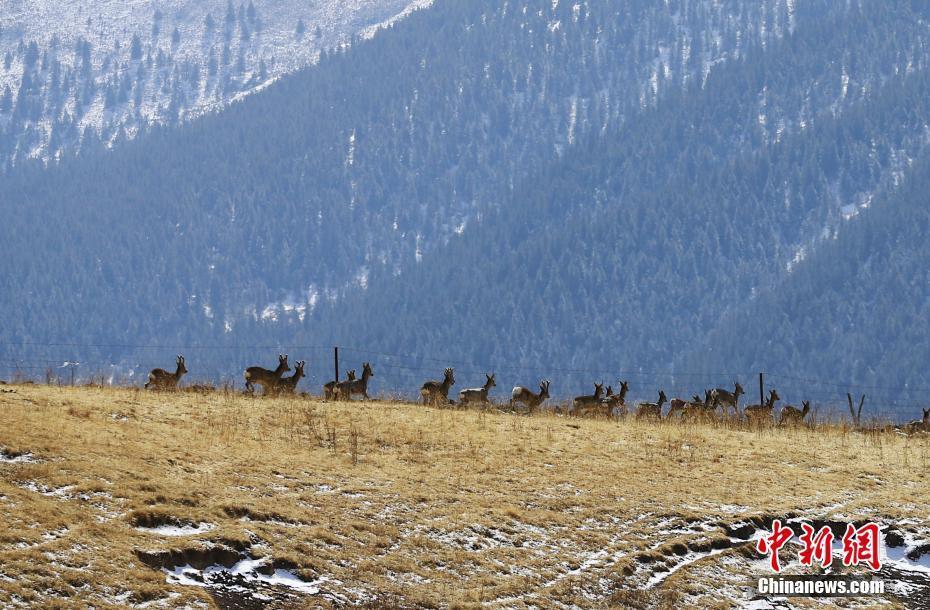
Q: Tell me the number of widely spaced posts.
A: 2